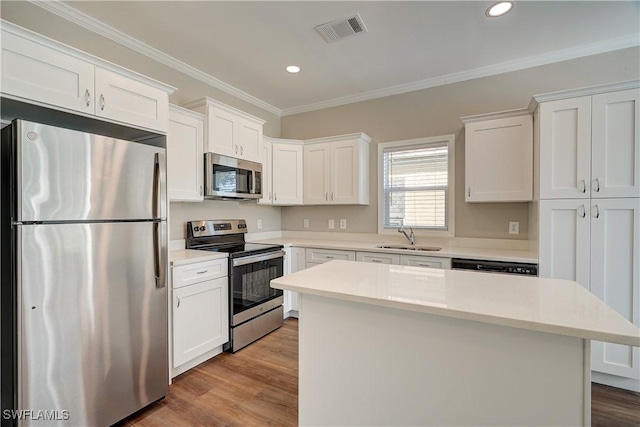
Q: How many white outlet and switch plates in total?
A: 5